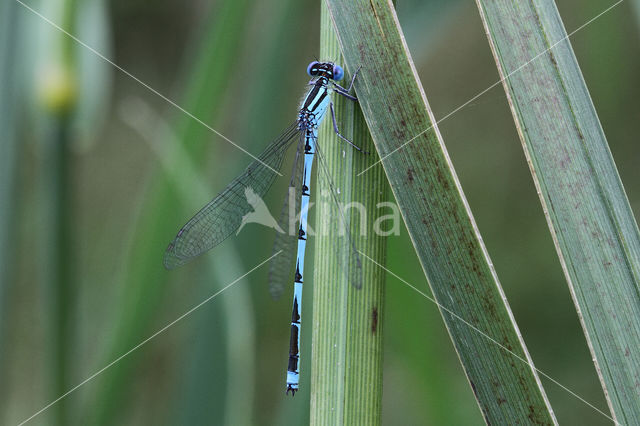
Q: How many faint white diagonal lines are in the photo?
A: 4